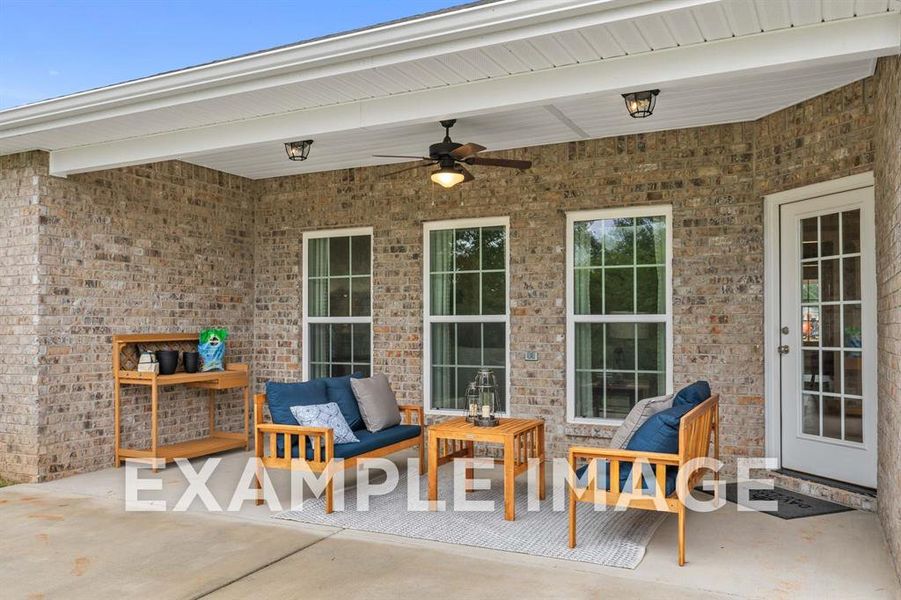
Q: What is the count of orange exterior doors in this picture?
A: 0